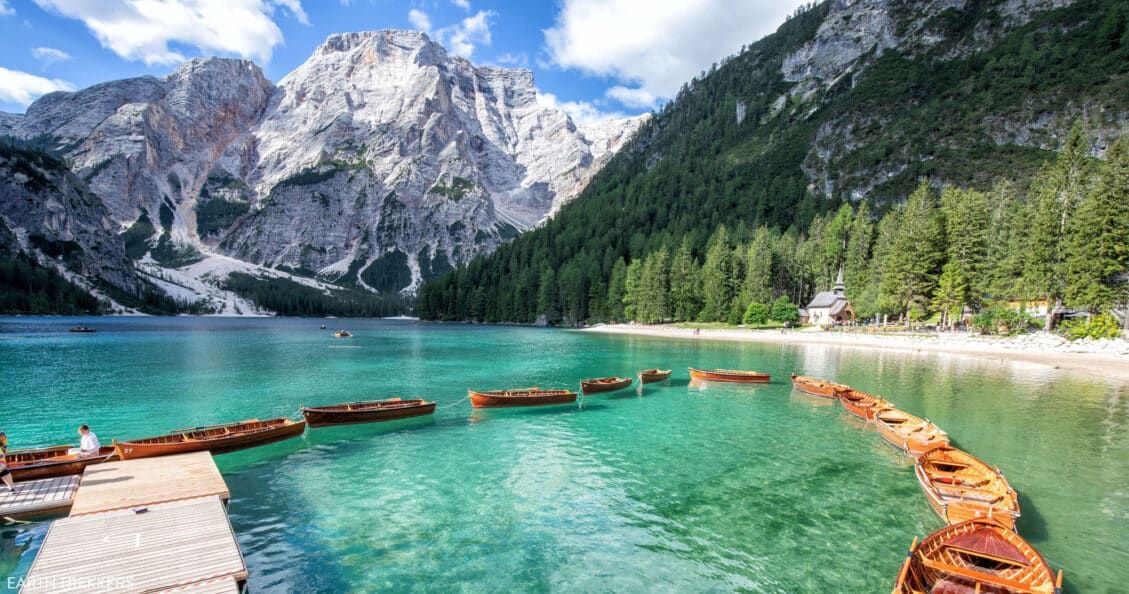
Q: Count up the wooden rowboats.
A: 12